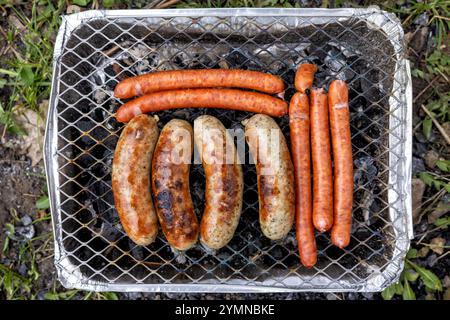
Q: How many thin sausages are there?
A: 5